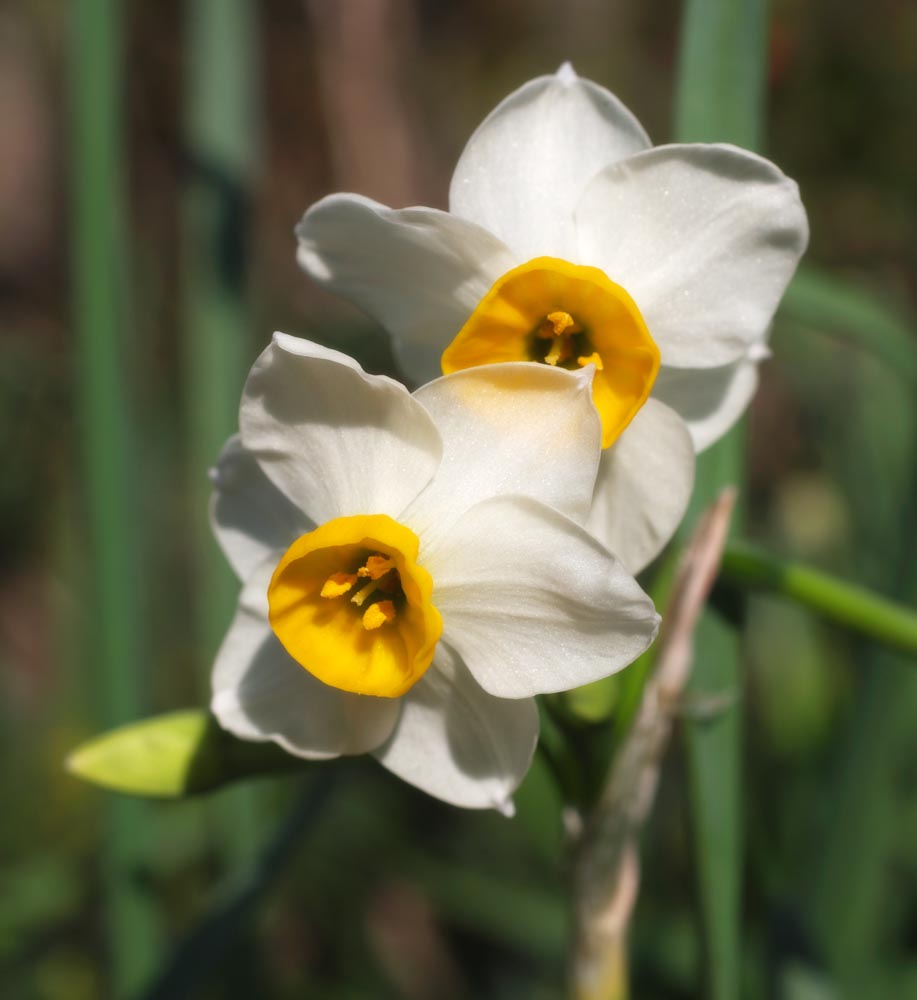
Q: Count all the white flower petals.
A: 12